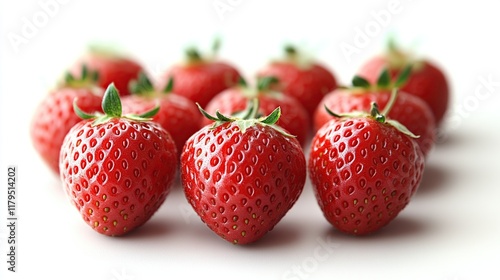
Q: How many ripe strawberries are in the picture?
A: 11